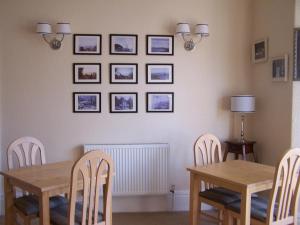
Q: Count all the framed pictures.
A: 11